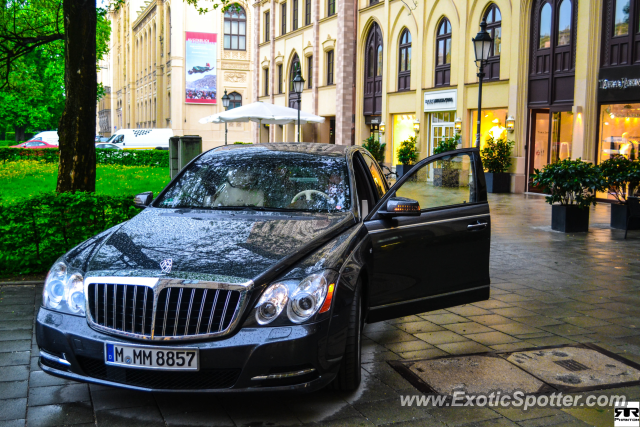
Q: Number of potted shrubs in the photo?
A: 6